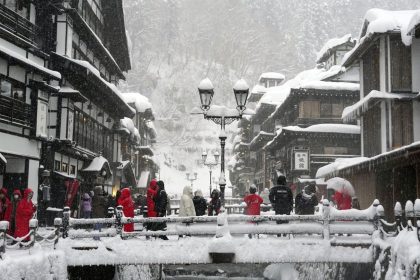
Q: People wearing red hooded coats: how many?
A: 5